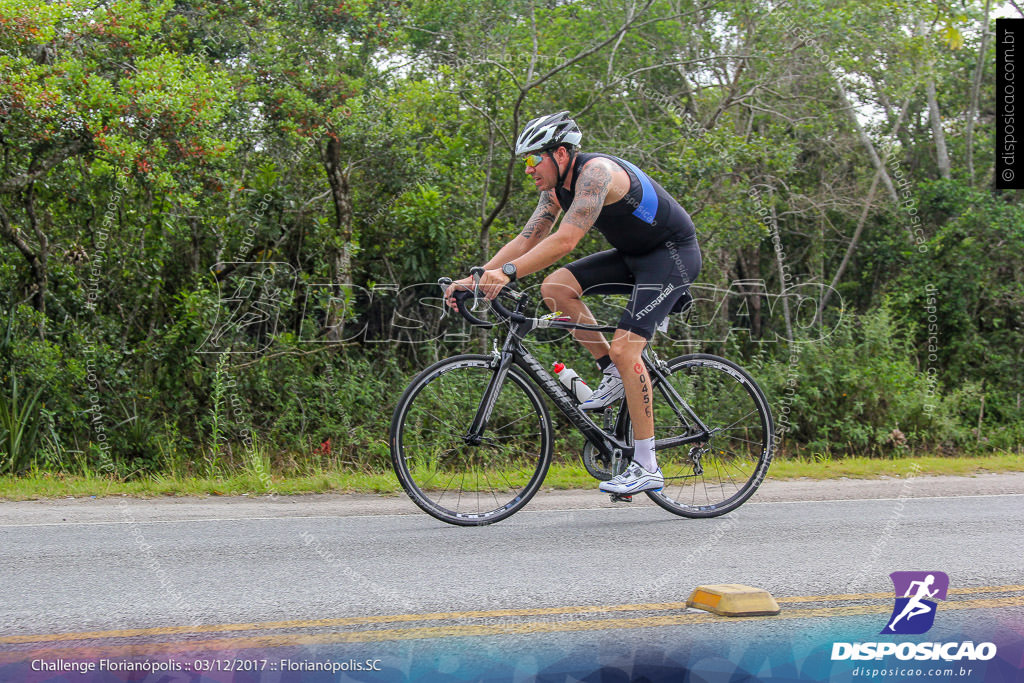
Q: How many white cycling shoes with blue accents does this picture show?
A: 2